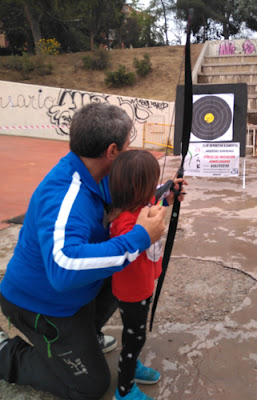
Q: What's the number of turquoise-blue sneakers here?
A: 2